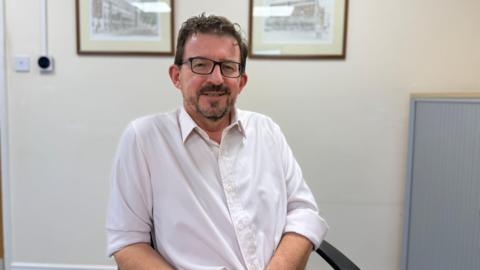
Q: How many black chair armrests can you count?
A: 1